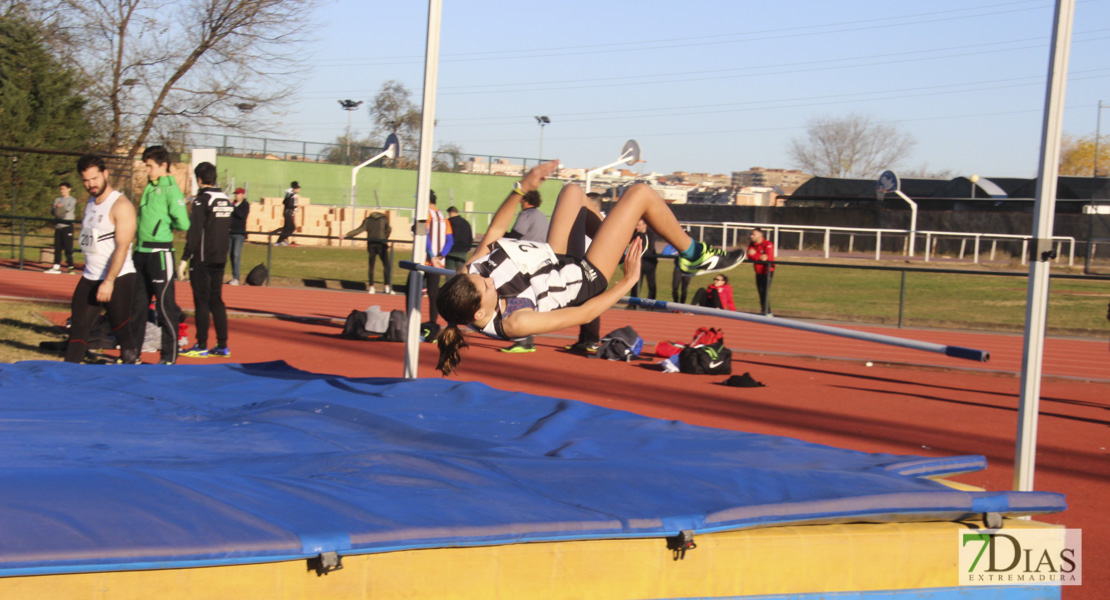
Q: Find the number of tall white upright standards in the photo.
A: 2